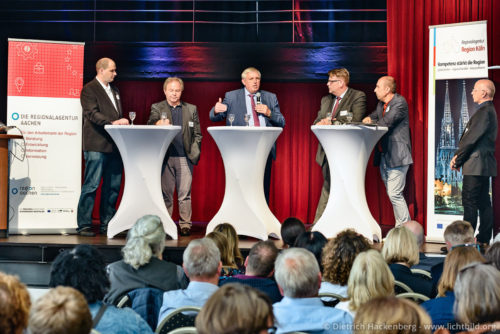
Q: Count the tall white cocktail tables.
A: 3